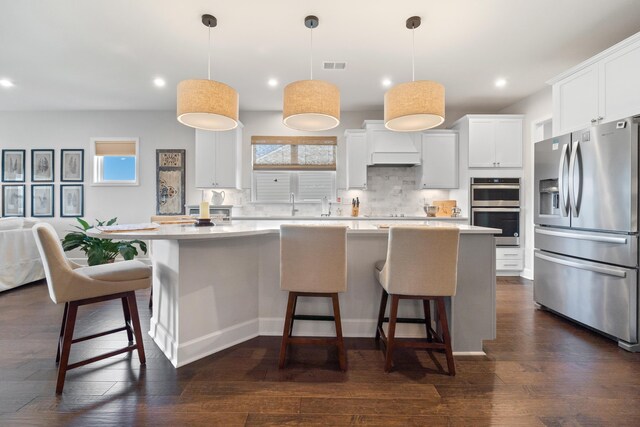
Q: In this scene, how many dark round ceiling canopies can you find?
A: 3